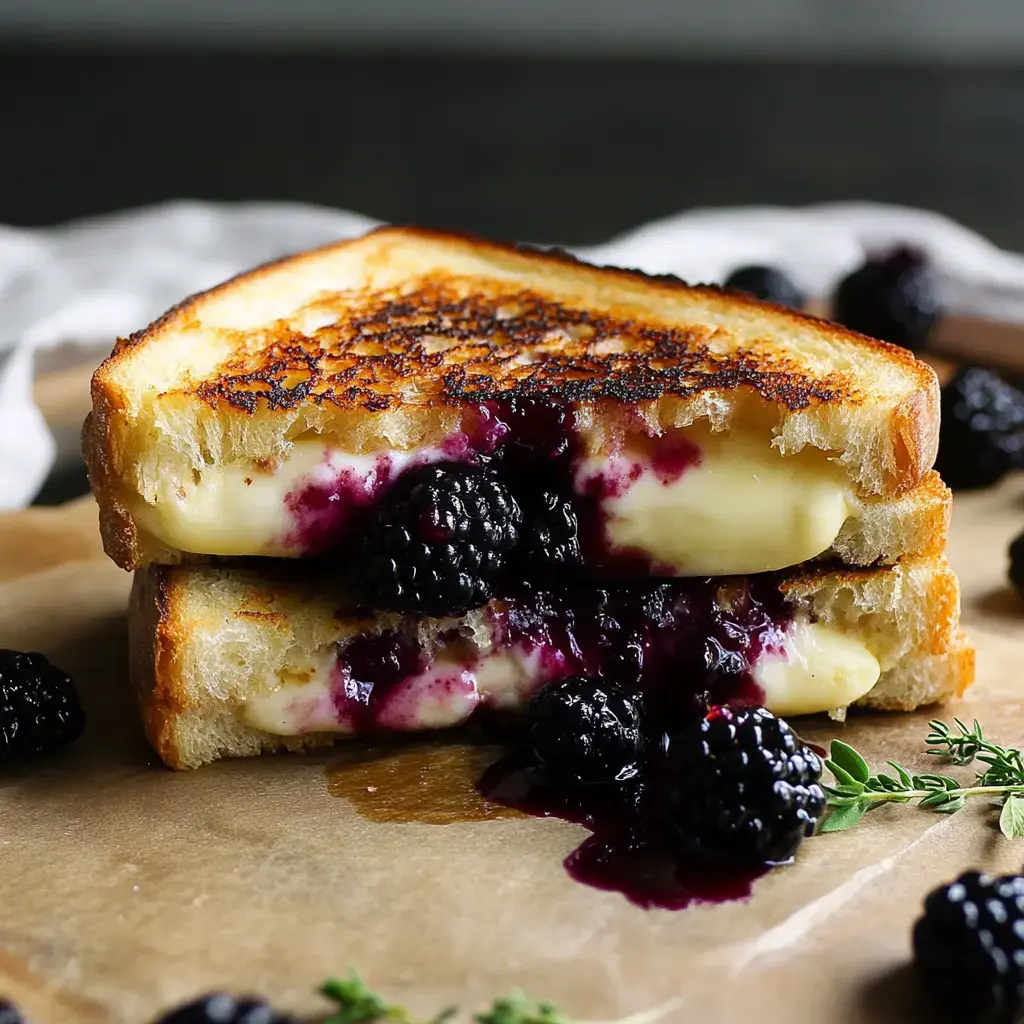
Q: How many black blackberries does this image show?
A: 12